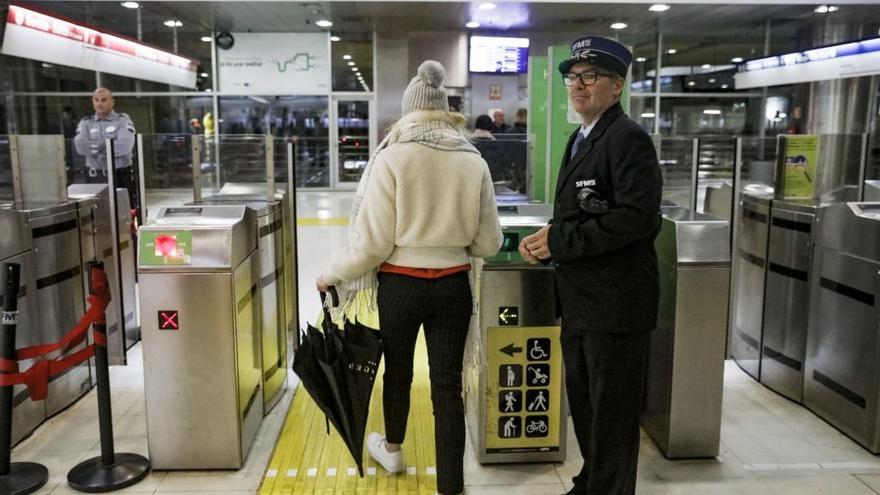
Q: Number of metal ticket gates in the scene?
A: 5